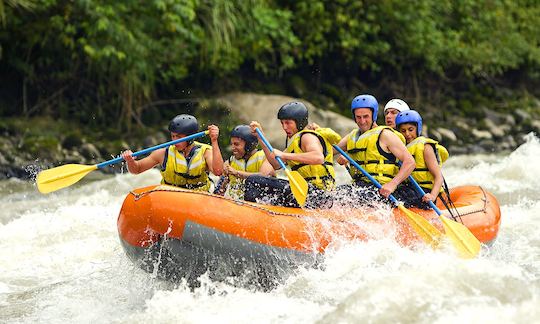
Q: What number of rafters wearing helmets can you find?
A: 6